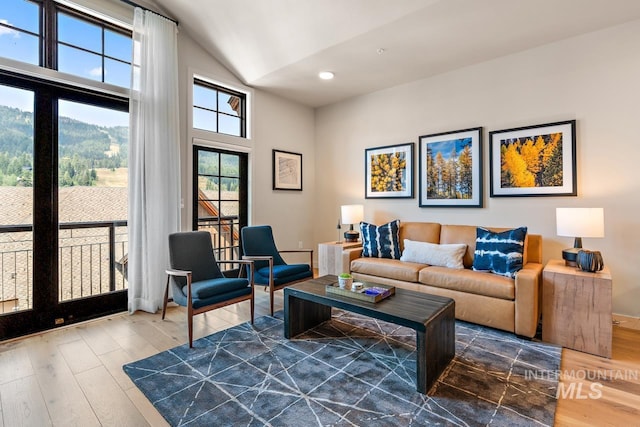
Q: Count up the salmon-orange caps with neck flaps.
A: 0